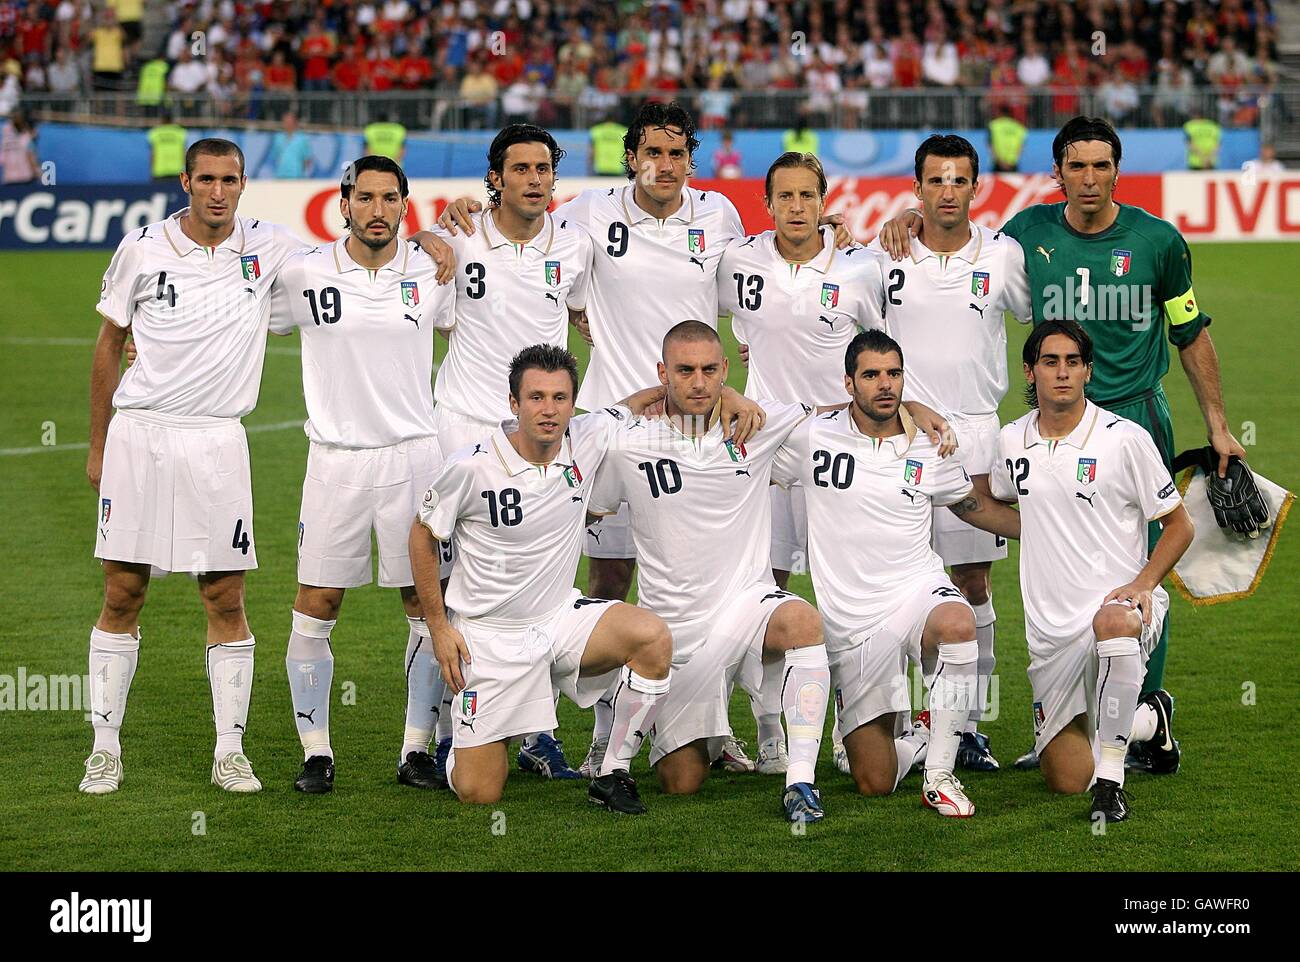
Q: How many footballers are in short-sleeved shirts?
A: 11